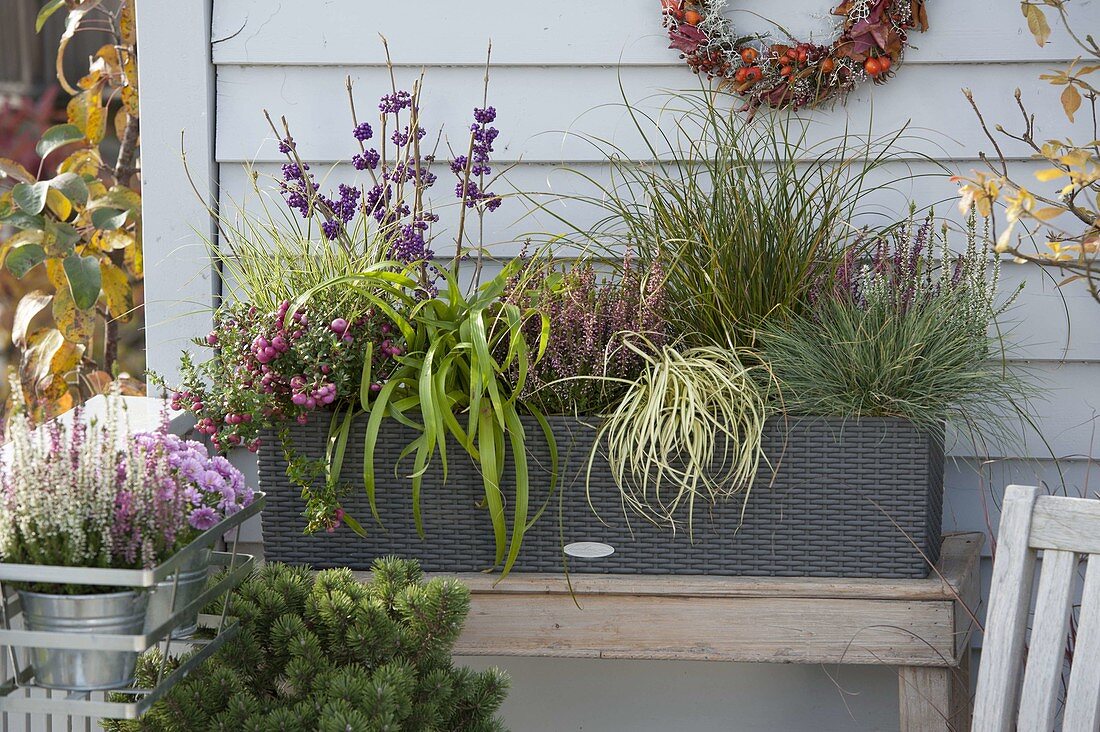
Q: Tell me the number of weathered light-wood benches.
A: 1